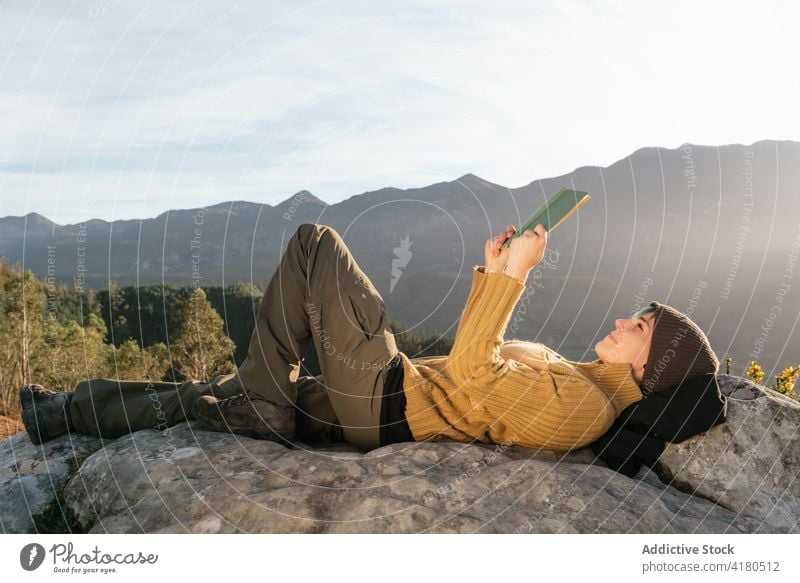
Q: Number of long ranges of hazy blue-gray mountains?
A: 1